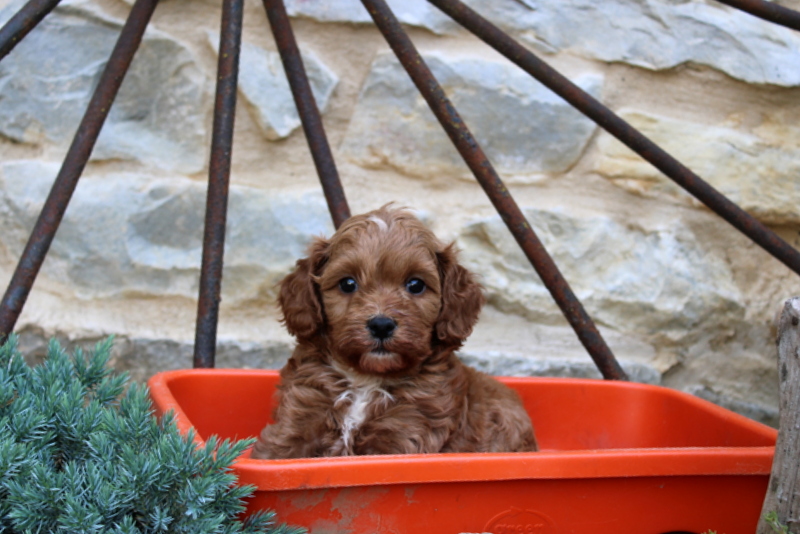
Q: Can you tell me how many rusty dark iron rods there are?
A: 7